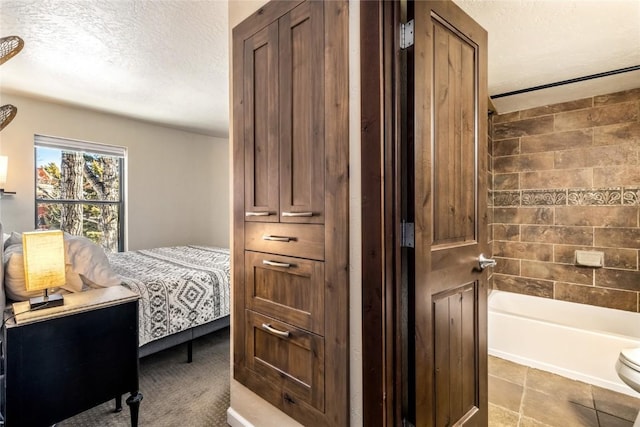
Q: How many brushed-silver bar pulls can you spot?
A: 5